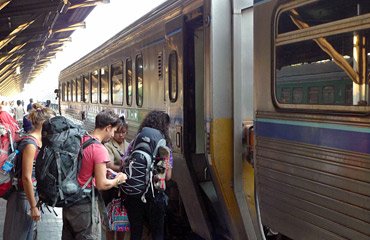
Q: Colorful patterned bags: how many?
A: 1